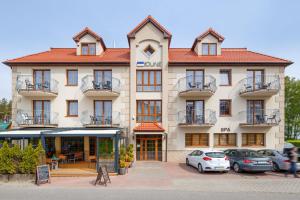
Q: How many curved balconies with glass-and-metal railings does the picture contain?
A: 8